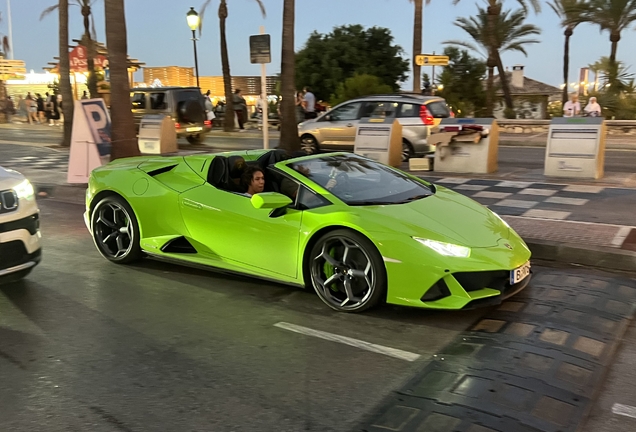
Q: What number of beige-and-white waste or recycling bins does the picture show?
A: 4